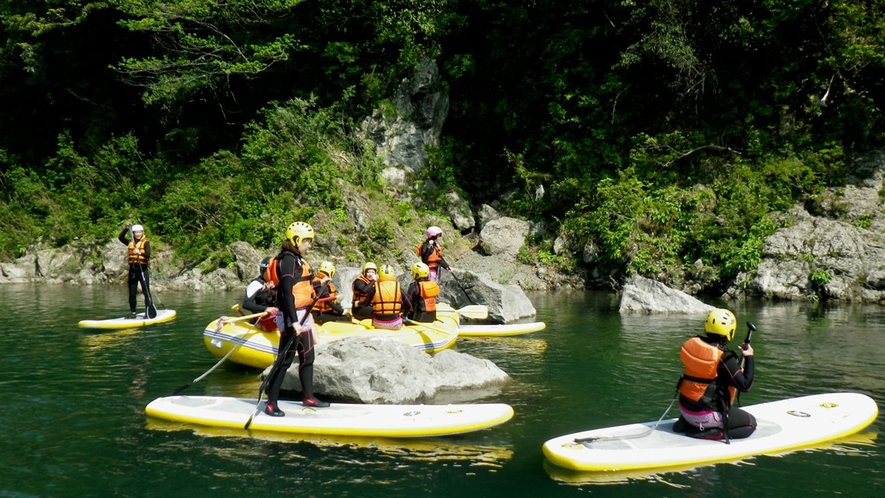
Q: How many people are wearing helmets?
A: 9